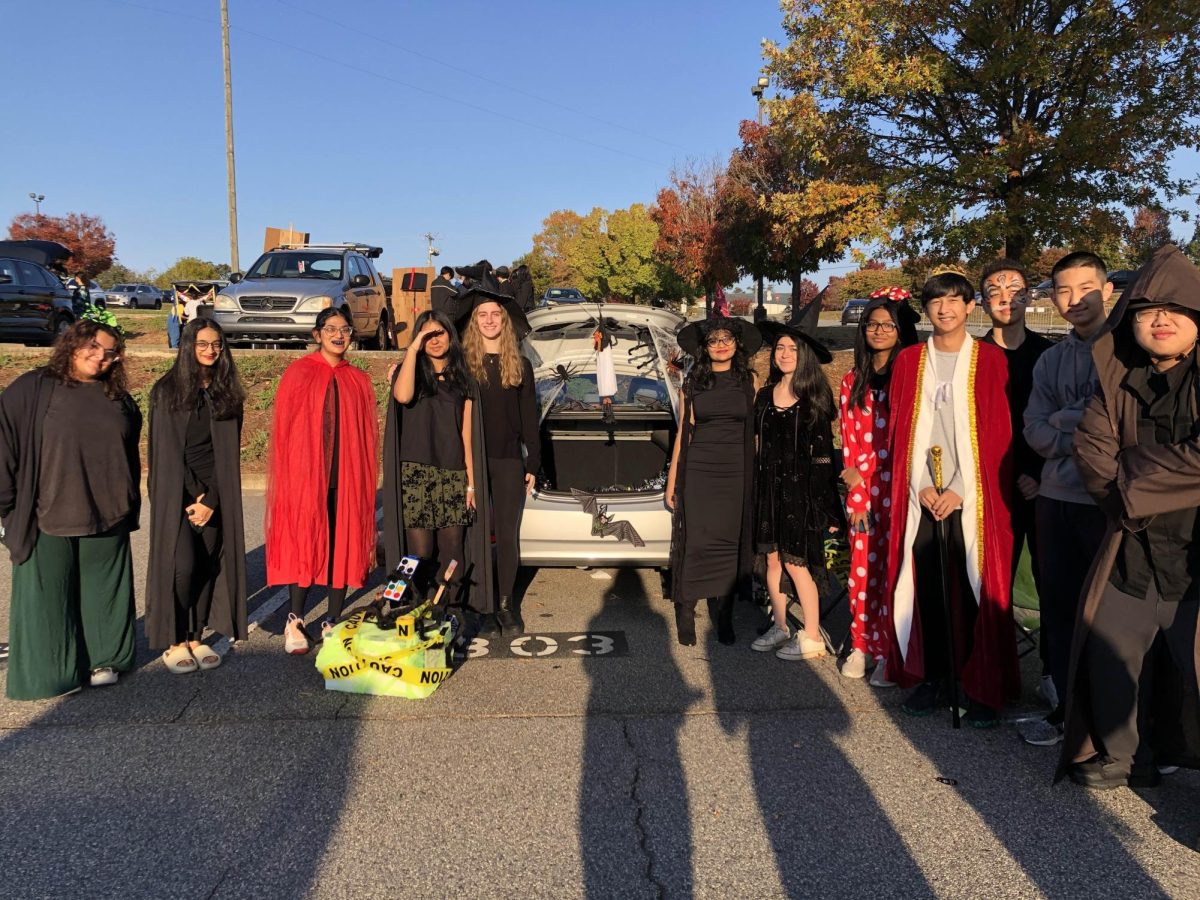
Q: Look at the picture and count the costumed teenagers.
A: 12